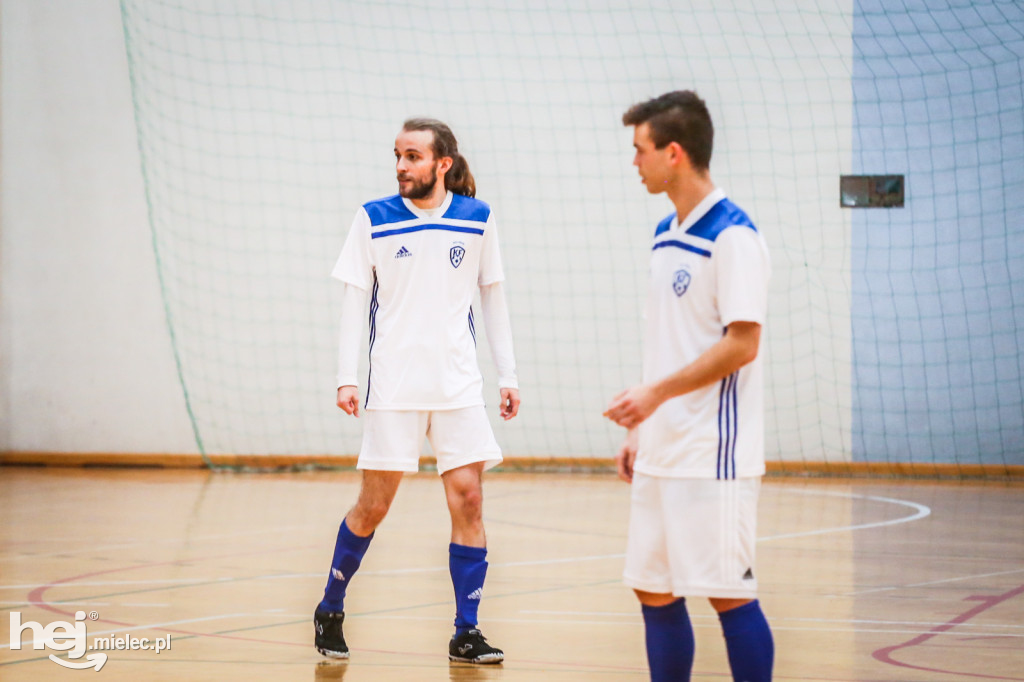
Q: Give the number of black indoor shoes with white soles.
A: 2